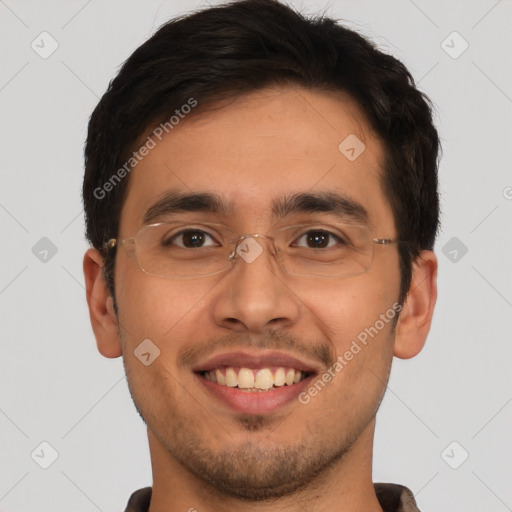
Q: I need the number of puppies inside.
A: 0